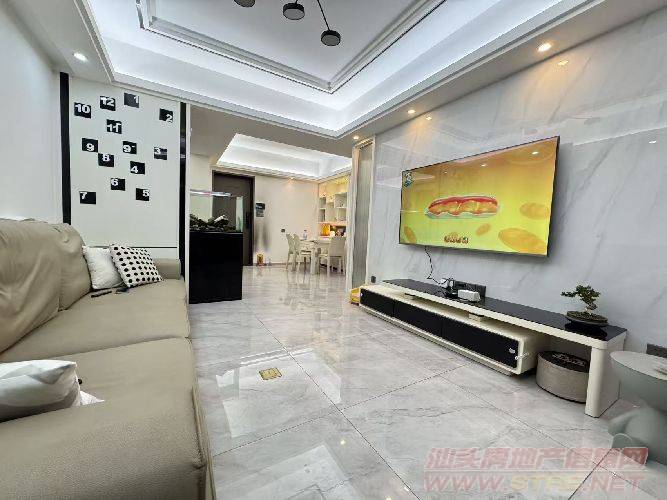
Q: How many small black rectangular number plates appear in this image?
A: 13